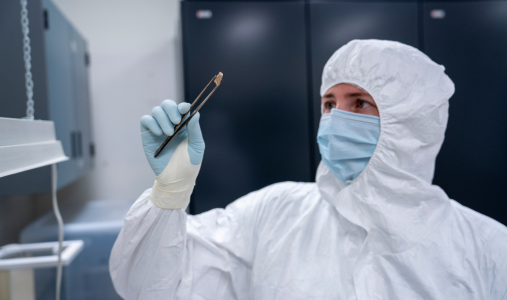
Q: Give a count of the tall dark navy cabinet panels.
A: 3